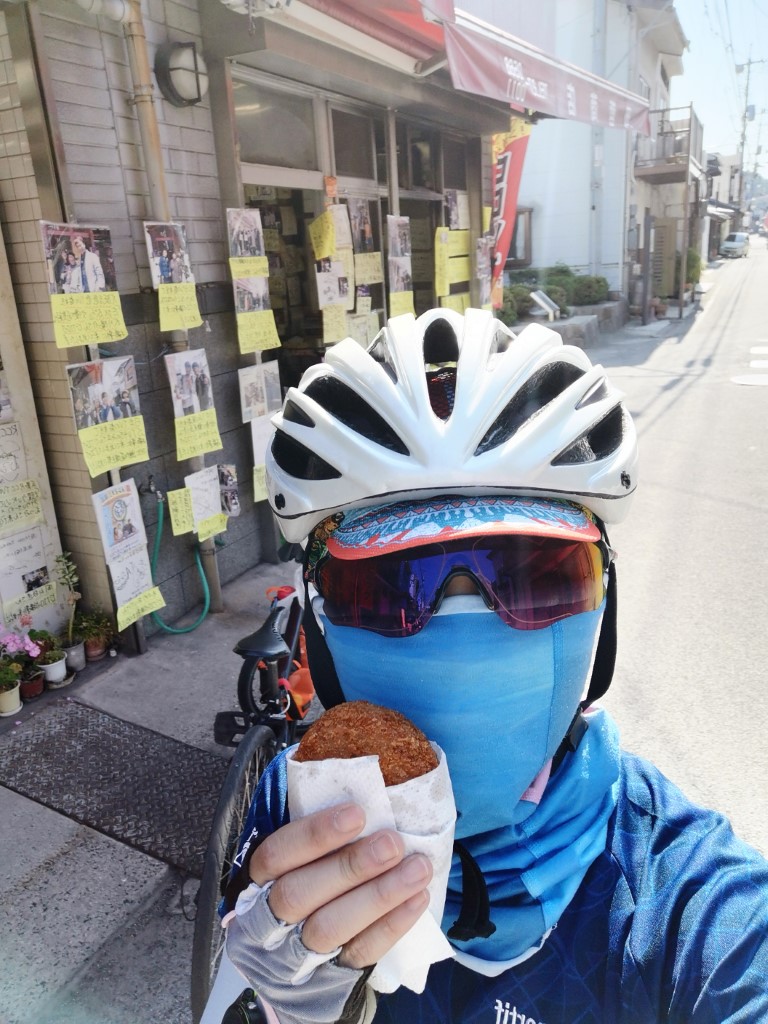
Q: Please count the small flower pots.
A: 5